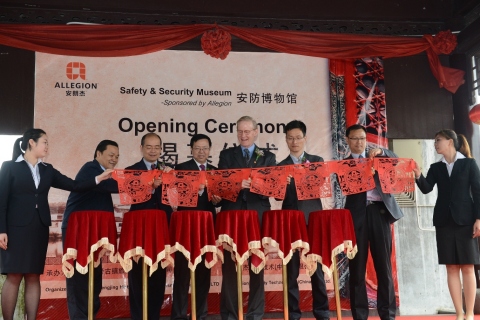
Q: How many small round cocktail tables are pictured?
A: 6